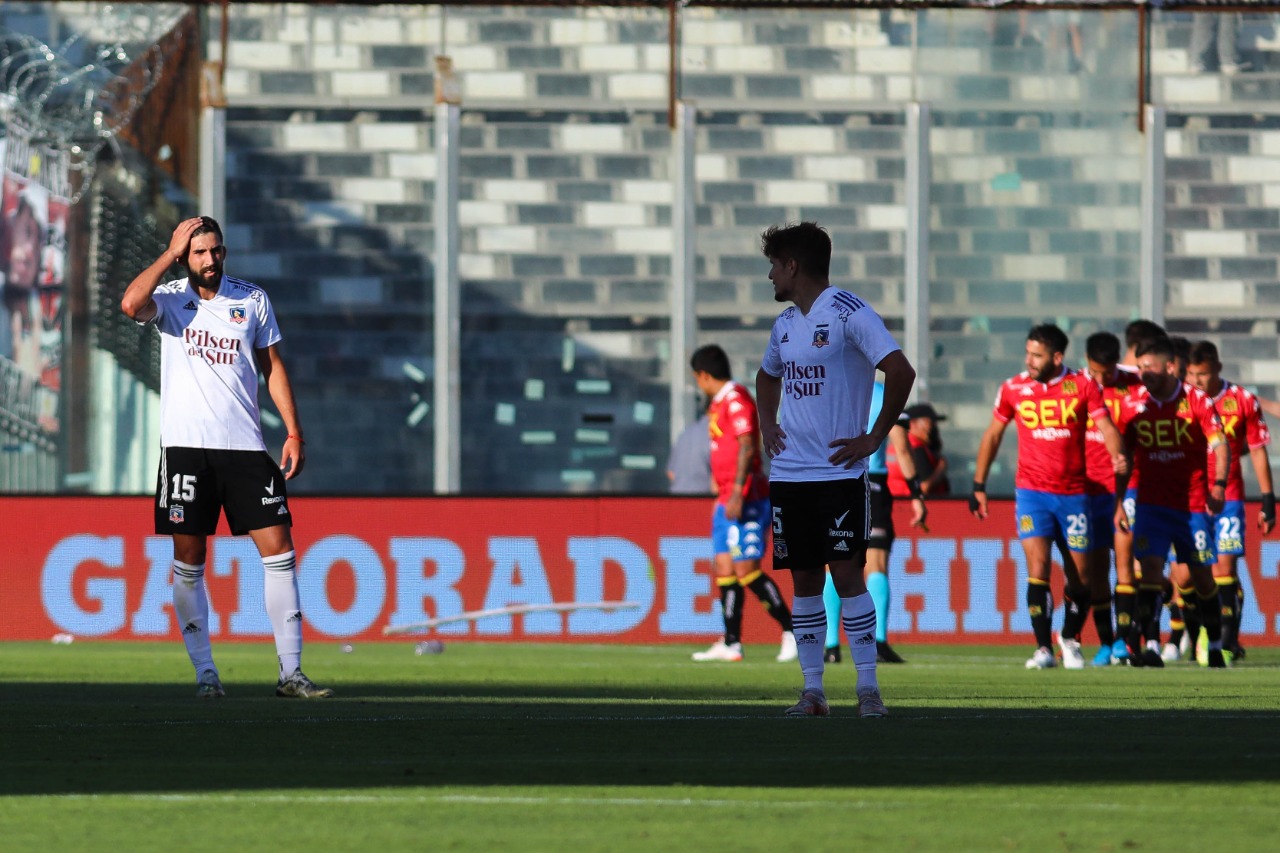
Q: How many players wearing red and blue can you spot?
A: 7